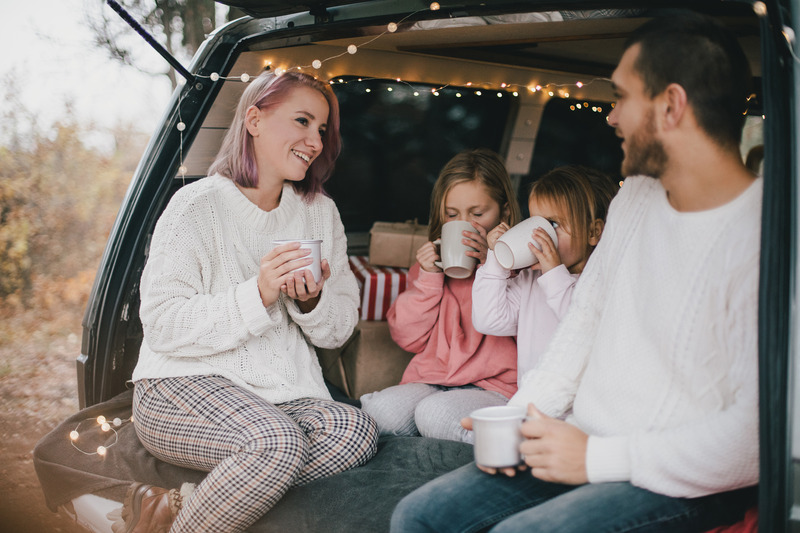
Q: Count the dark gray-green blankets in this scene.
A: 1